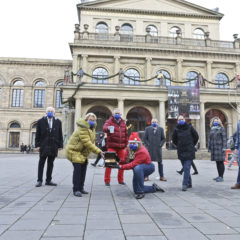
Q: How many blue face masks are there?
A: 7